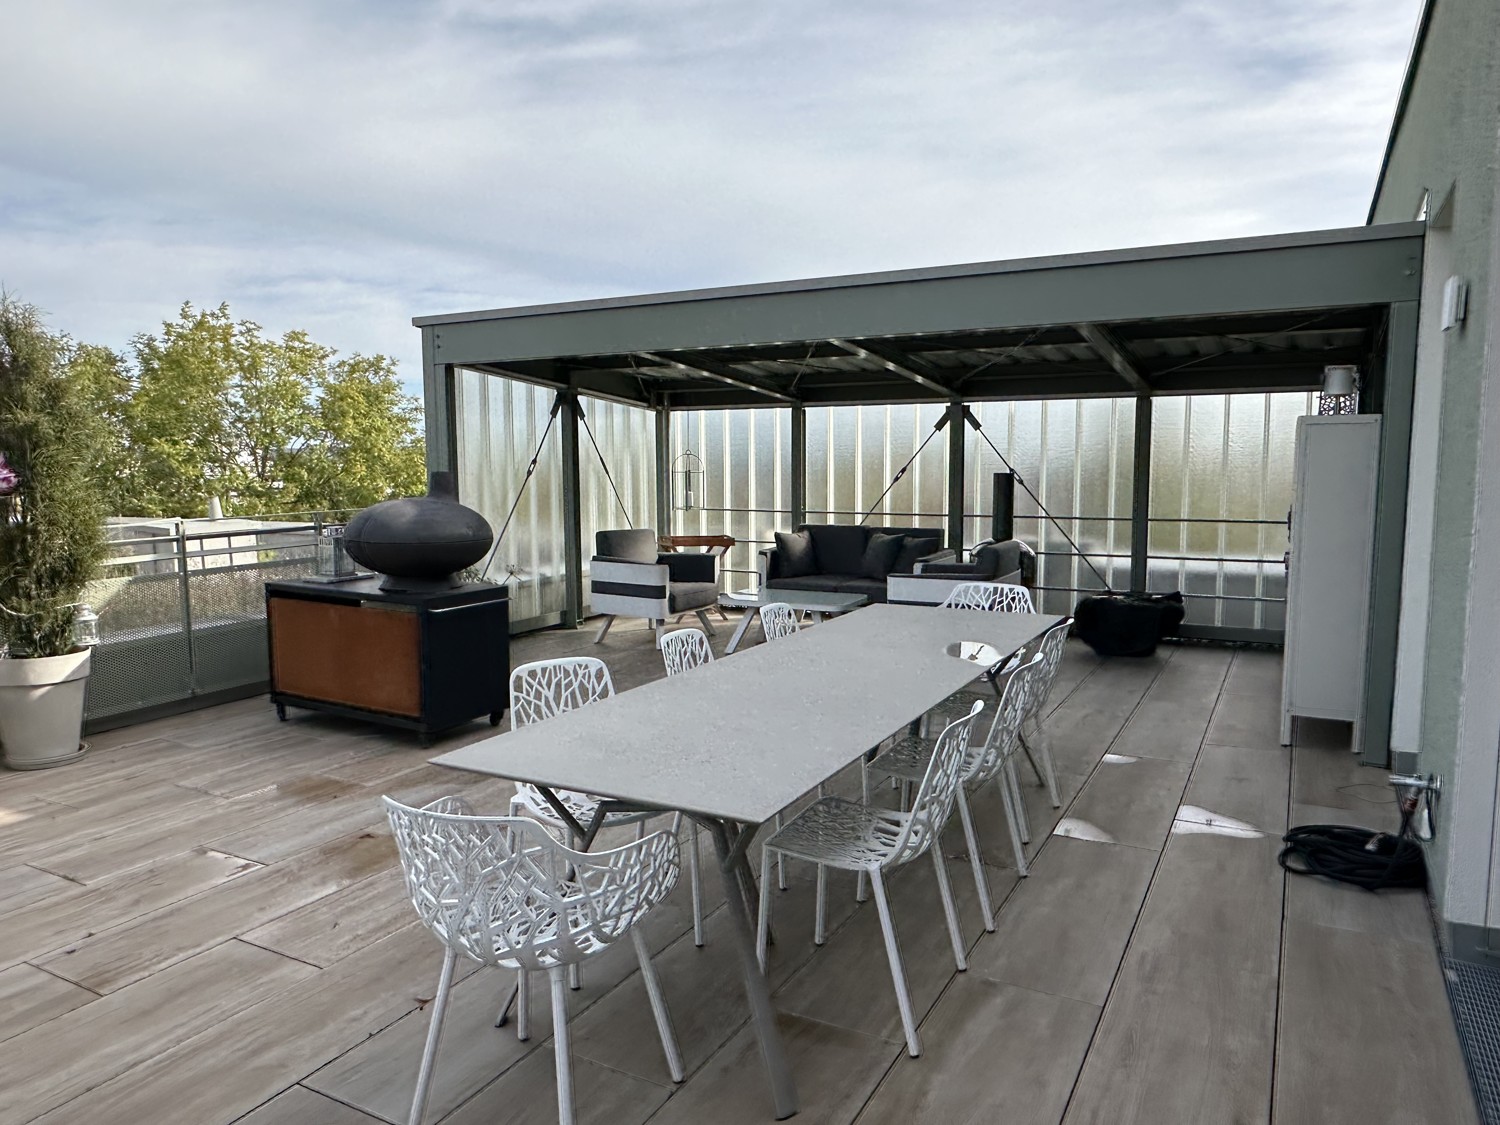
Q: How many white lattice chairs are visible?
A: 8